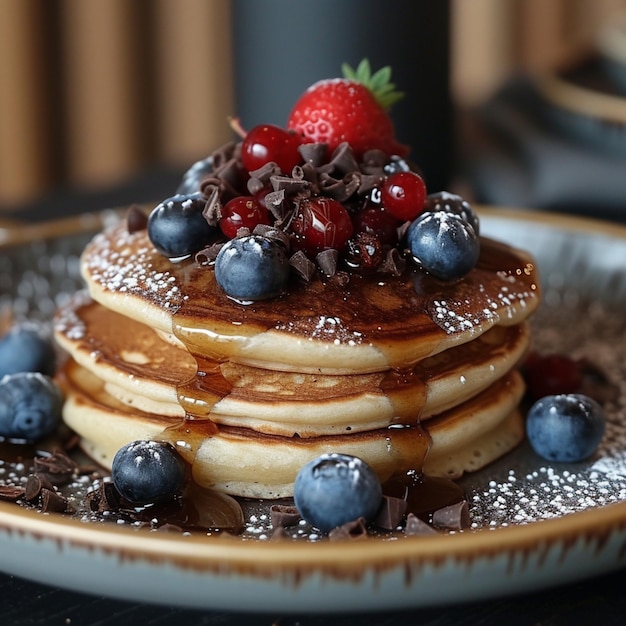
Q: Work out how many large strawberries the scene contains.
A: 1